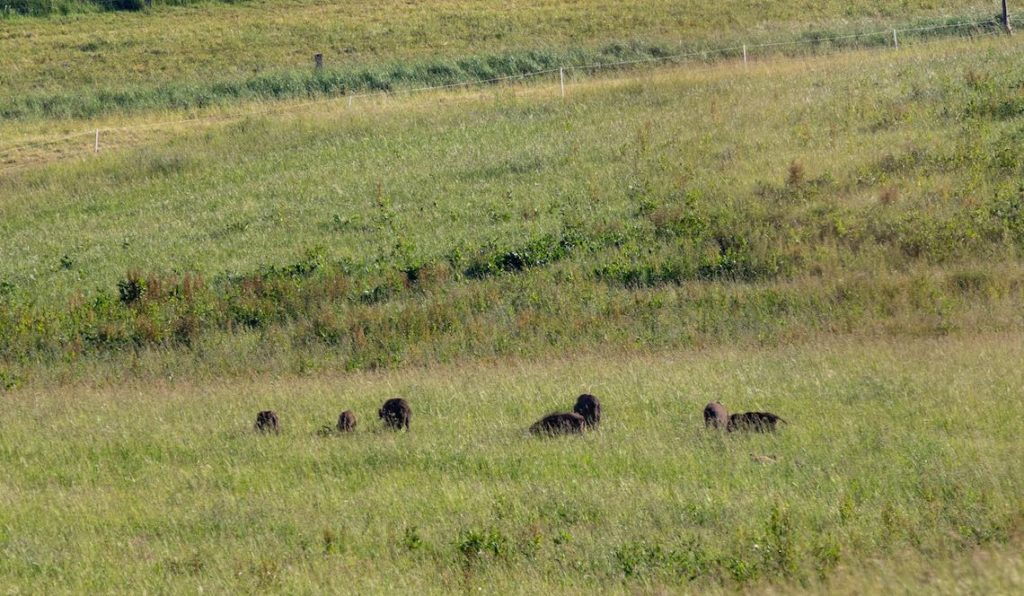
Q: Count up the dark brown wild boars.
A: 7